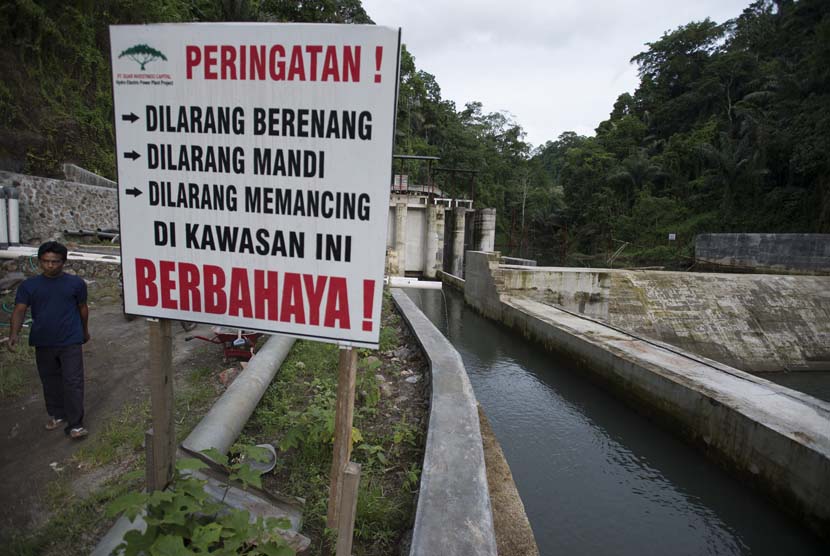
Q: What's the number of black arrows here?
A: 3